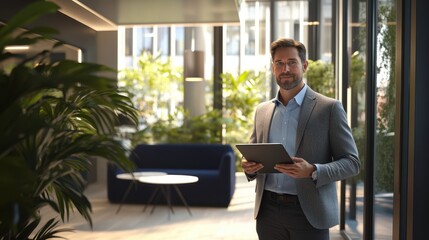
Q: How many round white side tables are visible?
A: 2